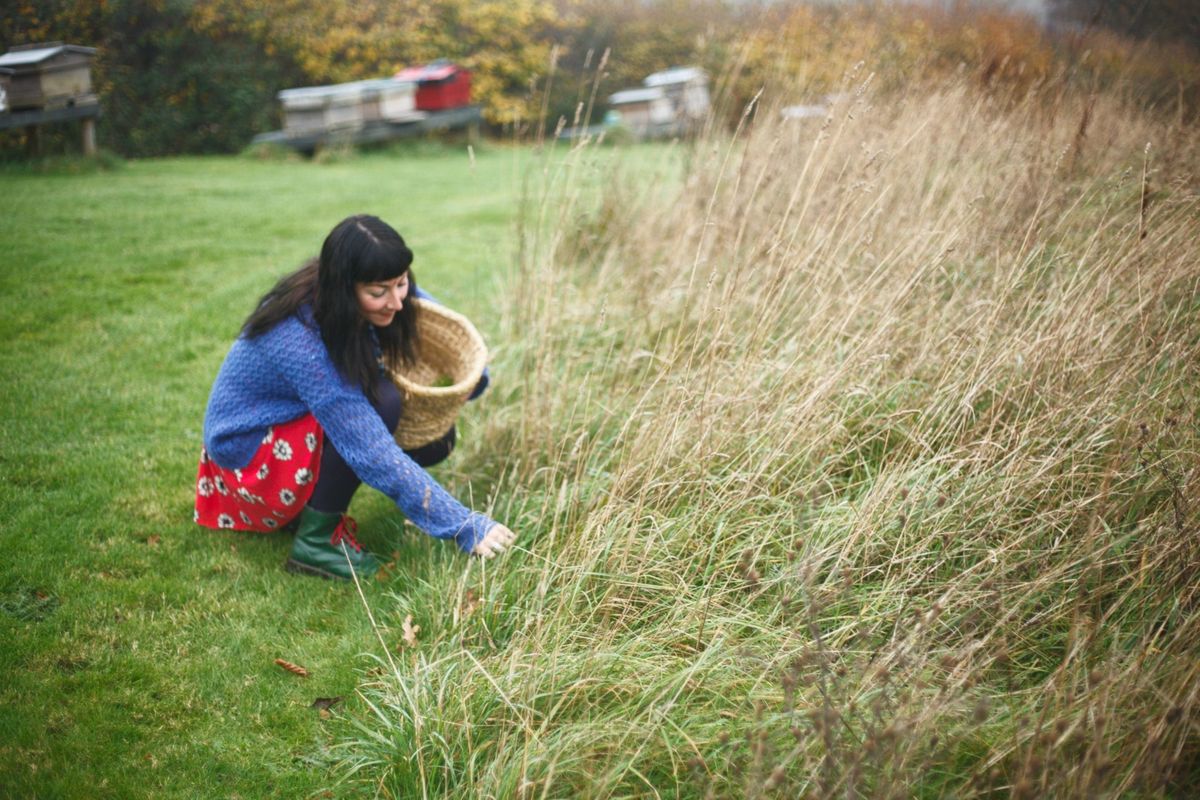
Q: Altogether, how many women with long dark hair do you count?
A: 1